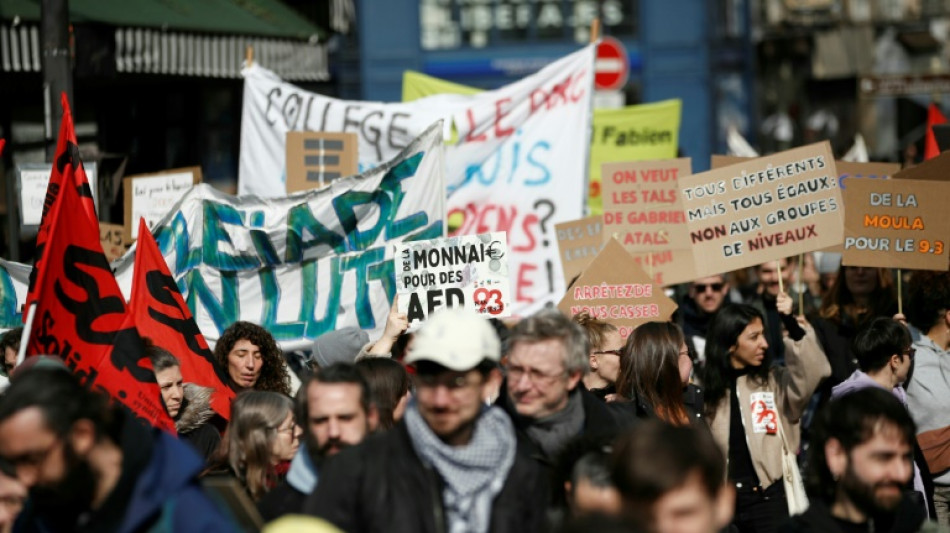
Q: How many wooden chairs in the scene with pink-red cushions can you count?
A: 0